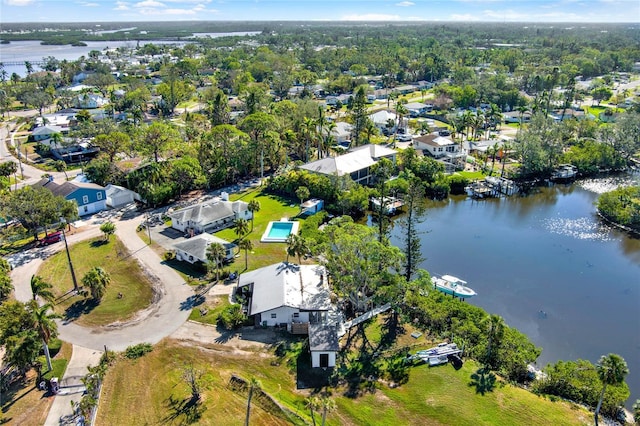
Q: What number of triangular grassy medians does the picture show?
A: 1